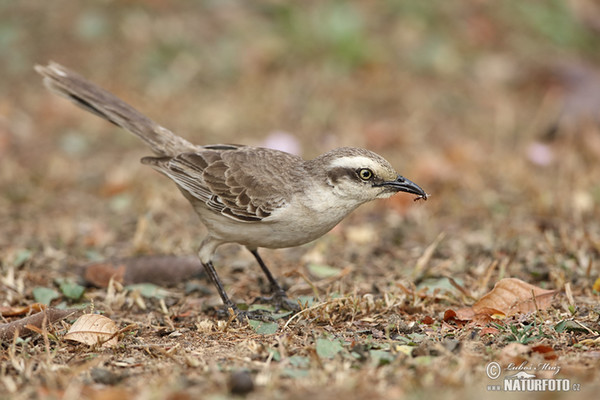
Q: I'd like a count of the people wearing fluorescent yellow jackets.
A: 0